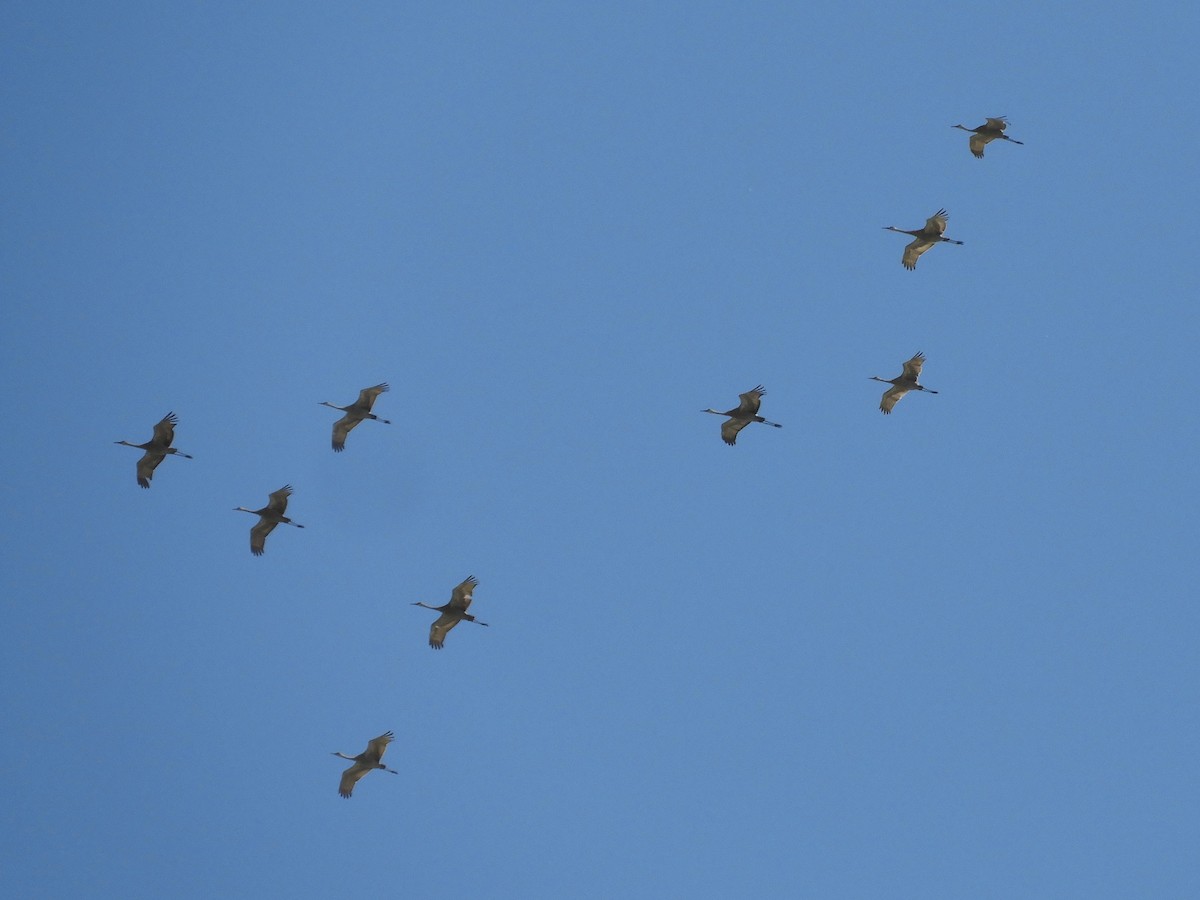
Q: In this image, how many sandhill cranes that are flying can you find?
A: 9